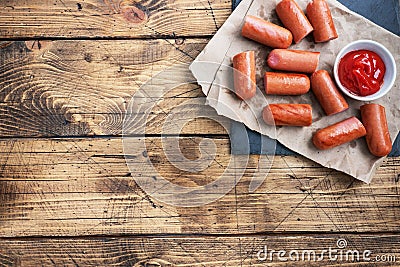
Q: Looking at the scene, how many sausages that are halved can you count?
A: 10